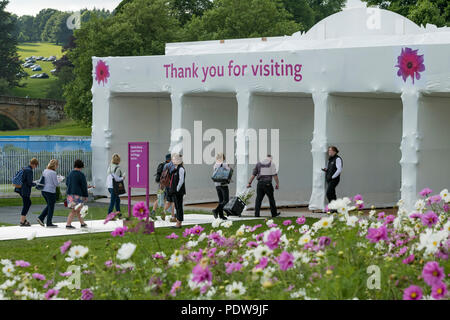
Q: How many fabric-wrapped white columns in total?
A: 5